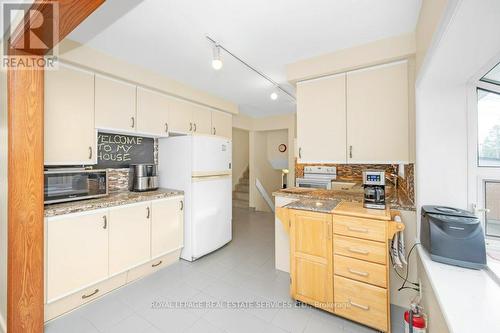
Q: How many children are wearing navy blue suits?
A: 0